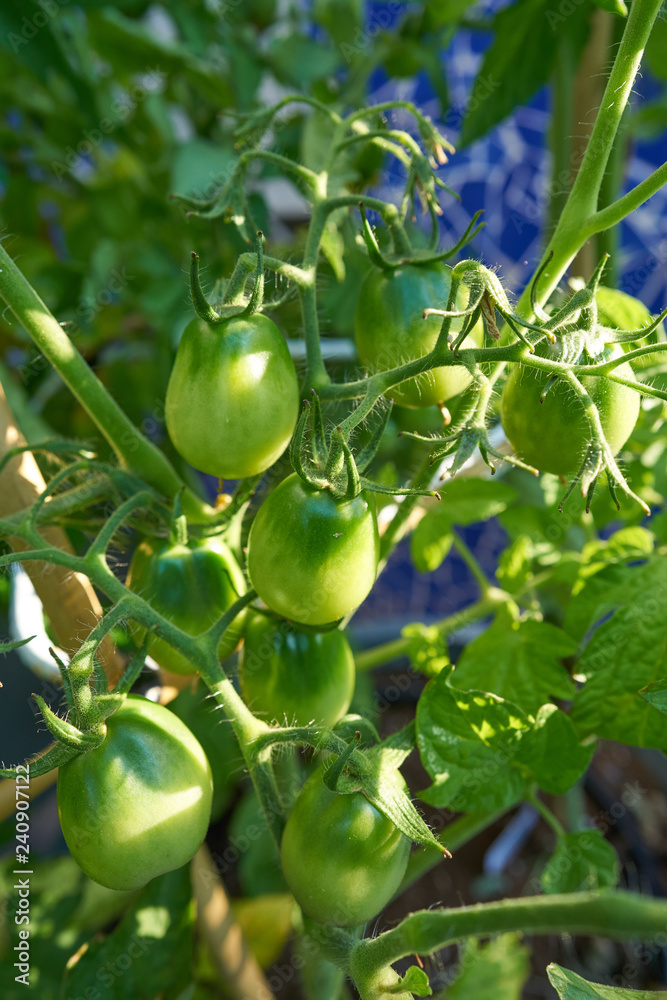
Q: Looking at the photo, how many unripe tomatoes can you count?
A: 8